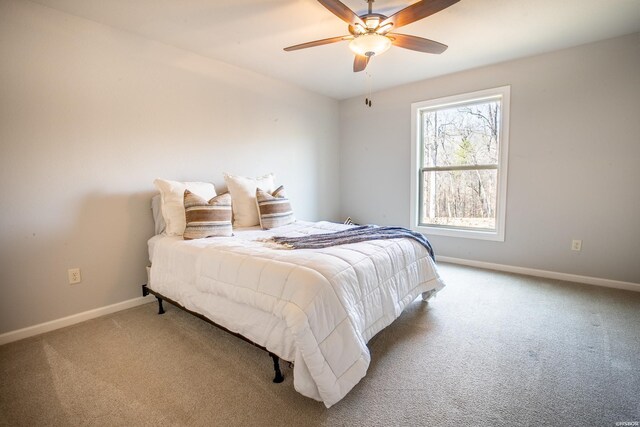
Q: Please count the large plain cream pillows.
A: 2